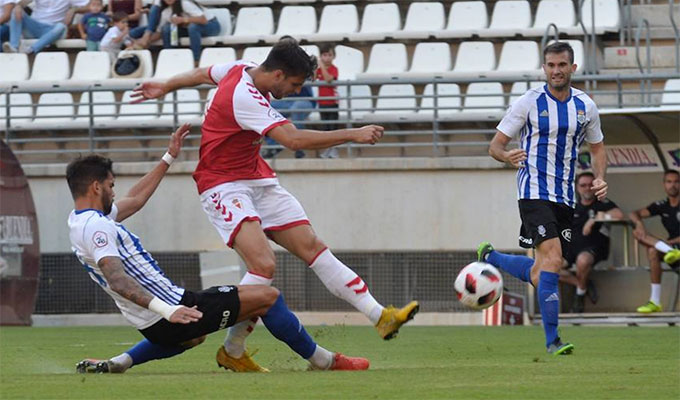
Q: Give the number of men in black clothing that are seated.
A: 2